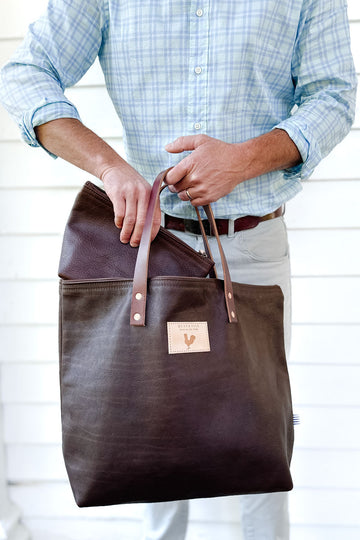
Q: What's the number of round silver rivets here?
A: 4